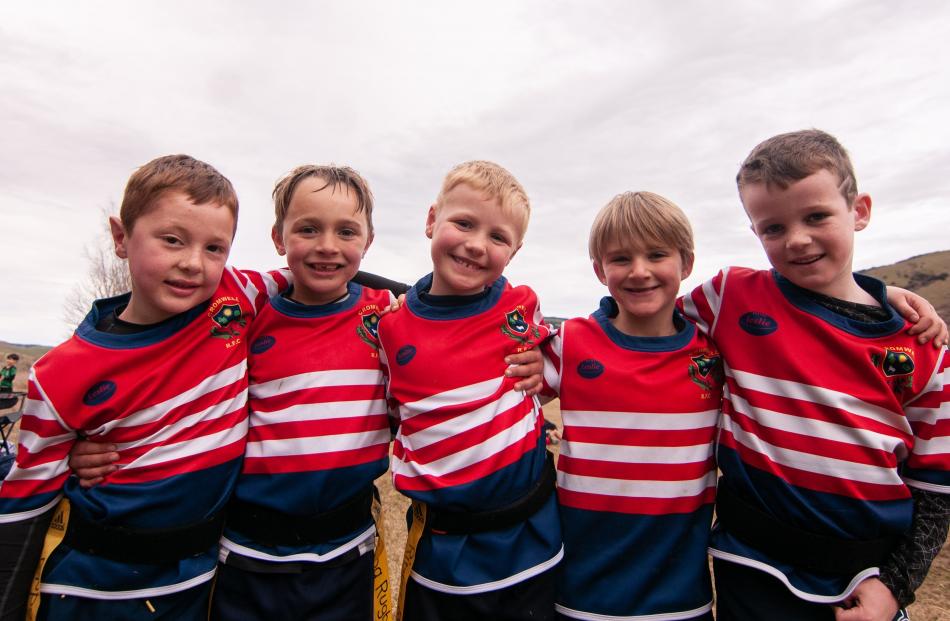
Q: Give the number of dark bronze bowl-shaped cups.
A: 0